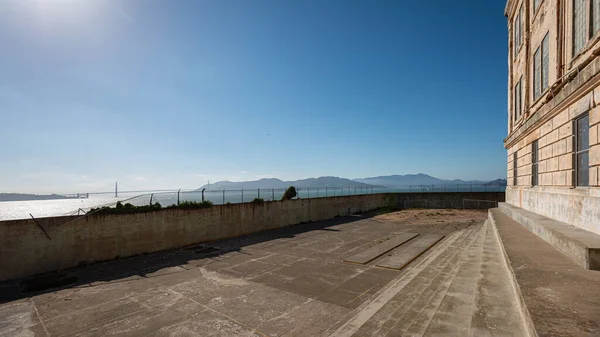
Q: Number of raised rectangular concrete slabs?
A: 2